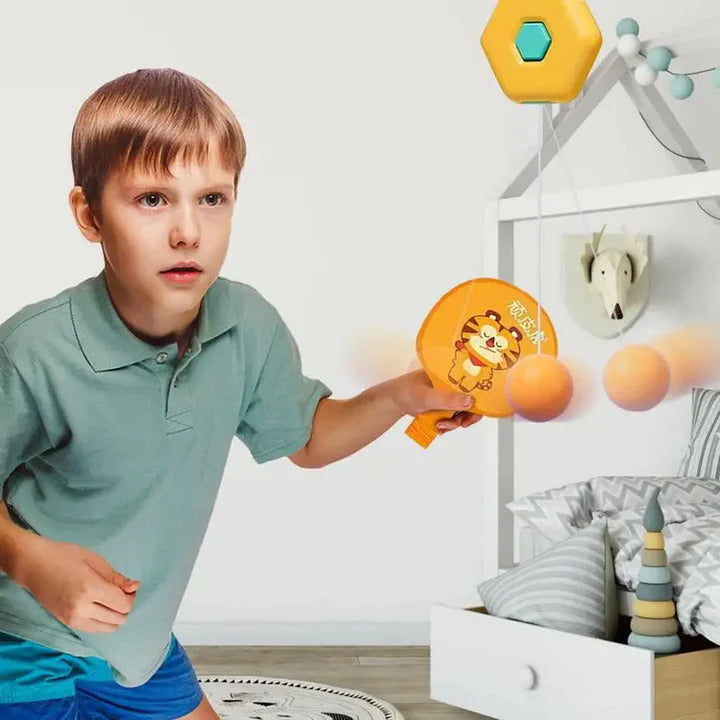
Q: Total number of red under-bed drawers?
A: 0